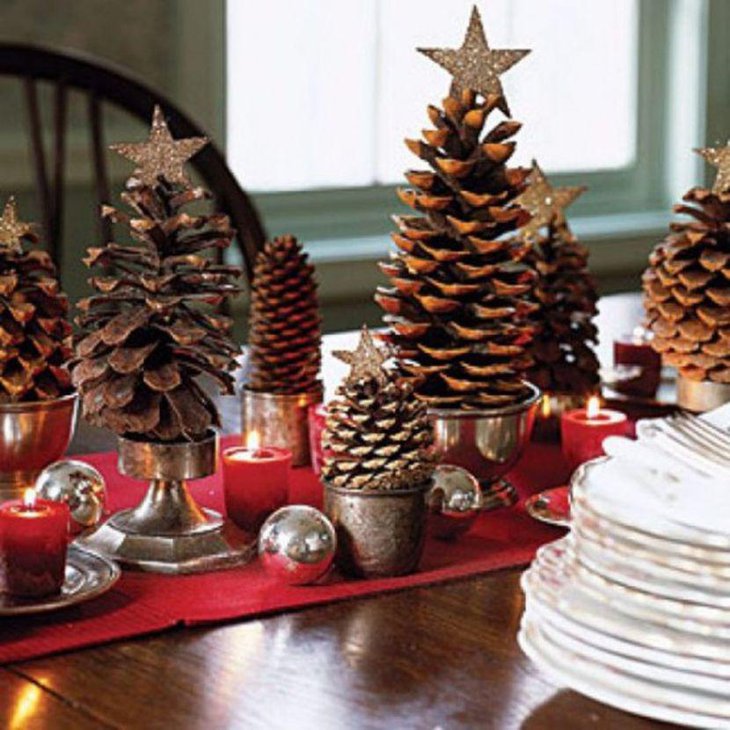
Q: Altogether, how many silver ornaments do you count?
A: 3